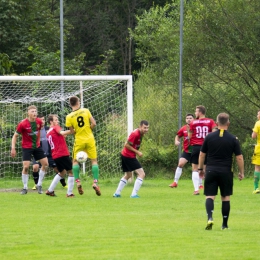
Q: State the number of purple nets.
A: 0